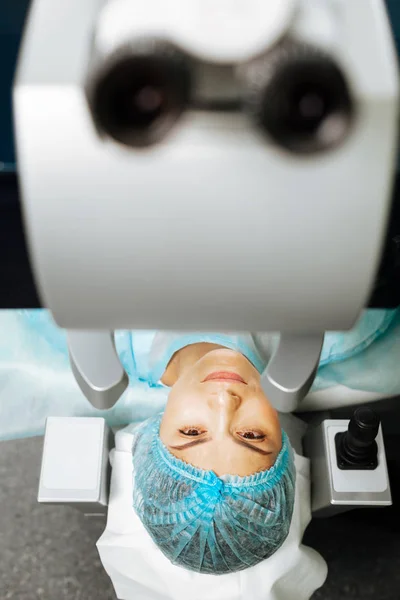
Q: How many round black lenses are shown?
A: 2